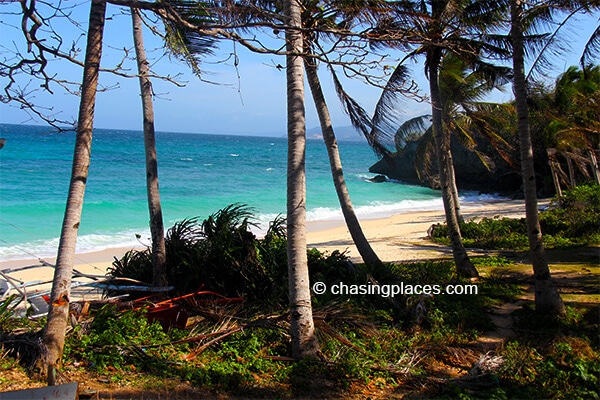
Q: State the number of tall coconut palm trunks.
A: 6